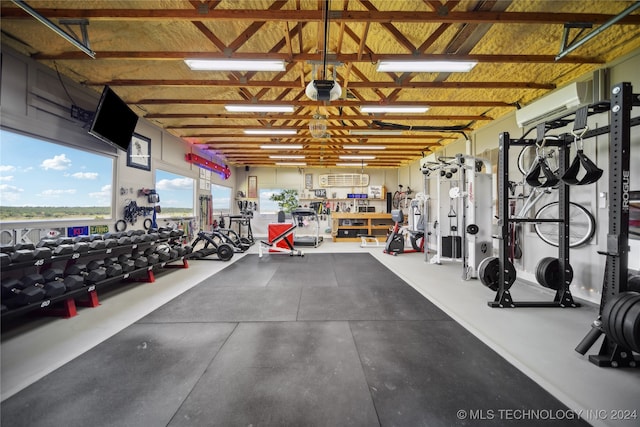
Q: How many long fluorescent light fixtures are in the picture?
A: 12